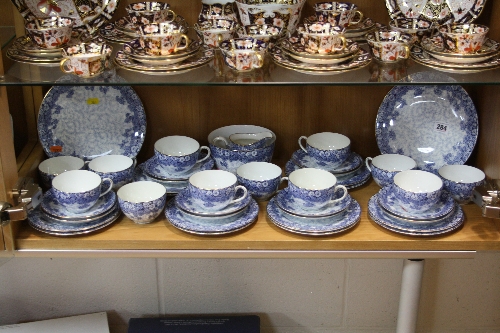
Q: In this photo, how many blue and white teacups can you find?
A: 12